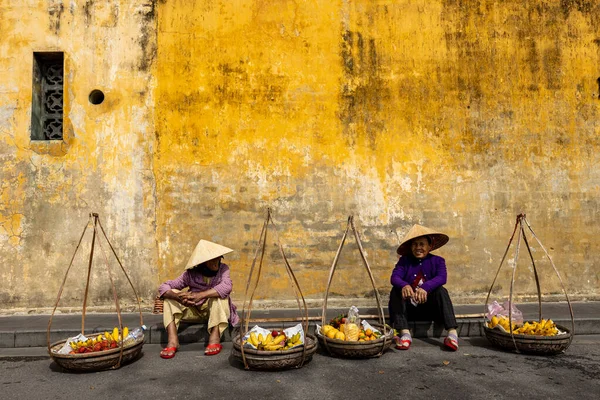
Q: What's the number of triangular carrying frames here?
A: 4